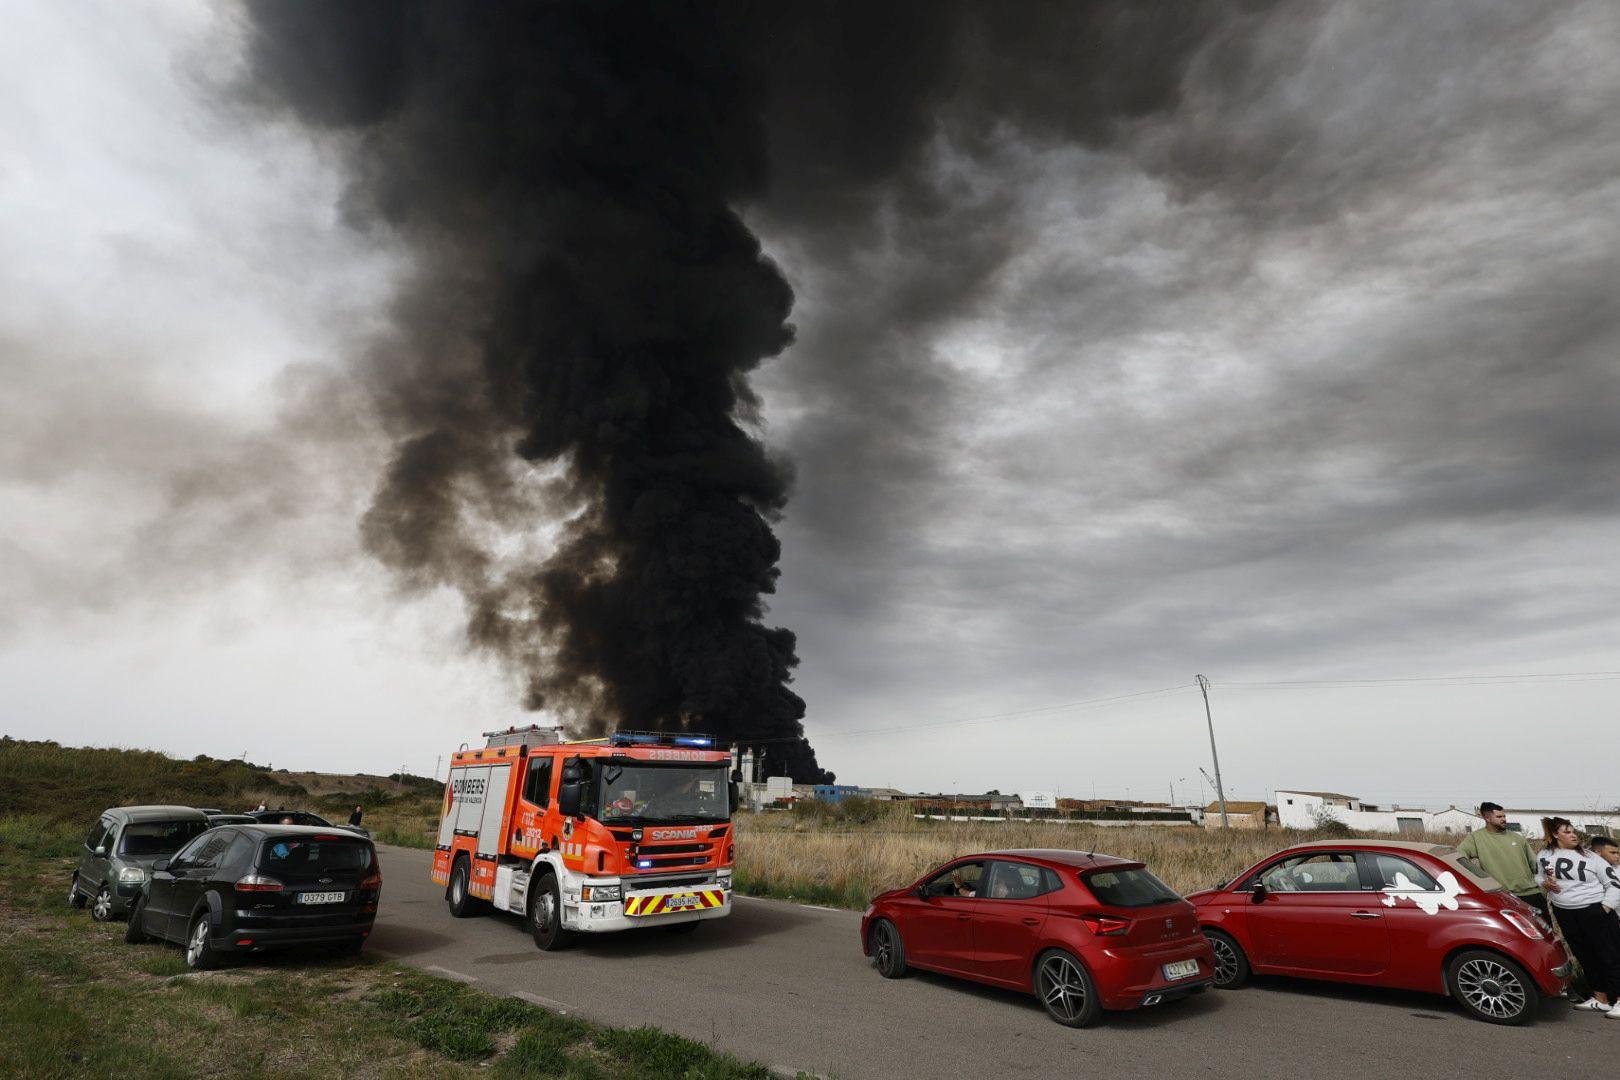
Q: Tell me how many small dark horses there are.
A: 0